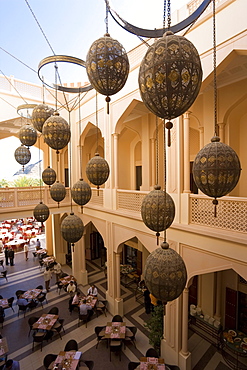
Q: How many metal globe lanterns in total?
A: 15